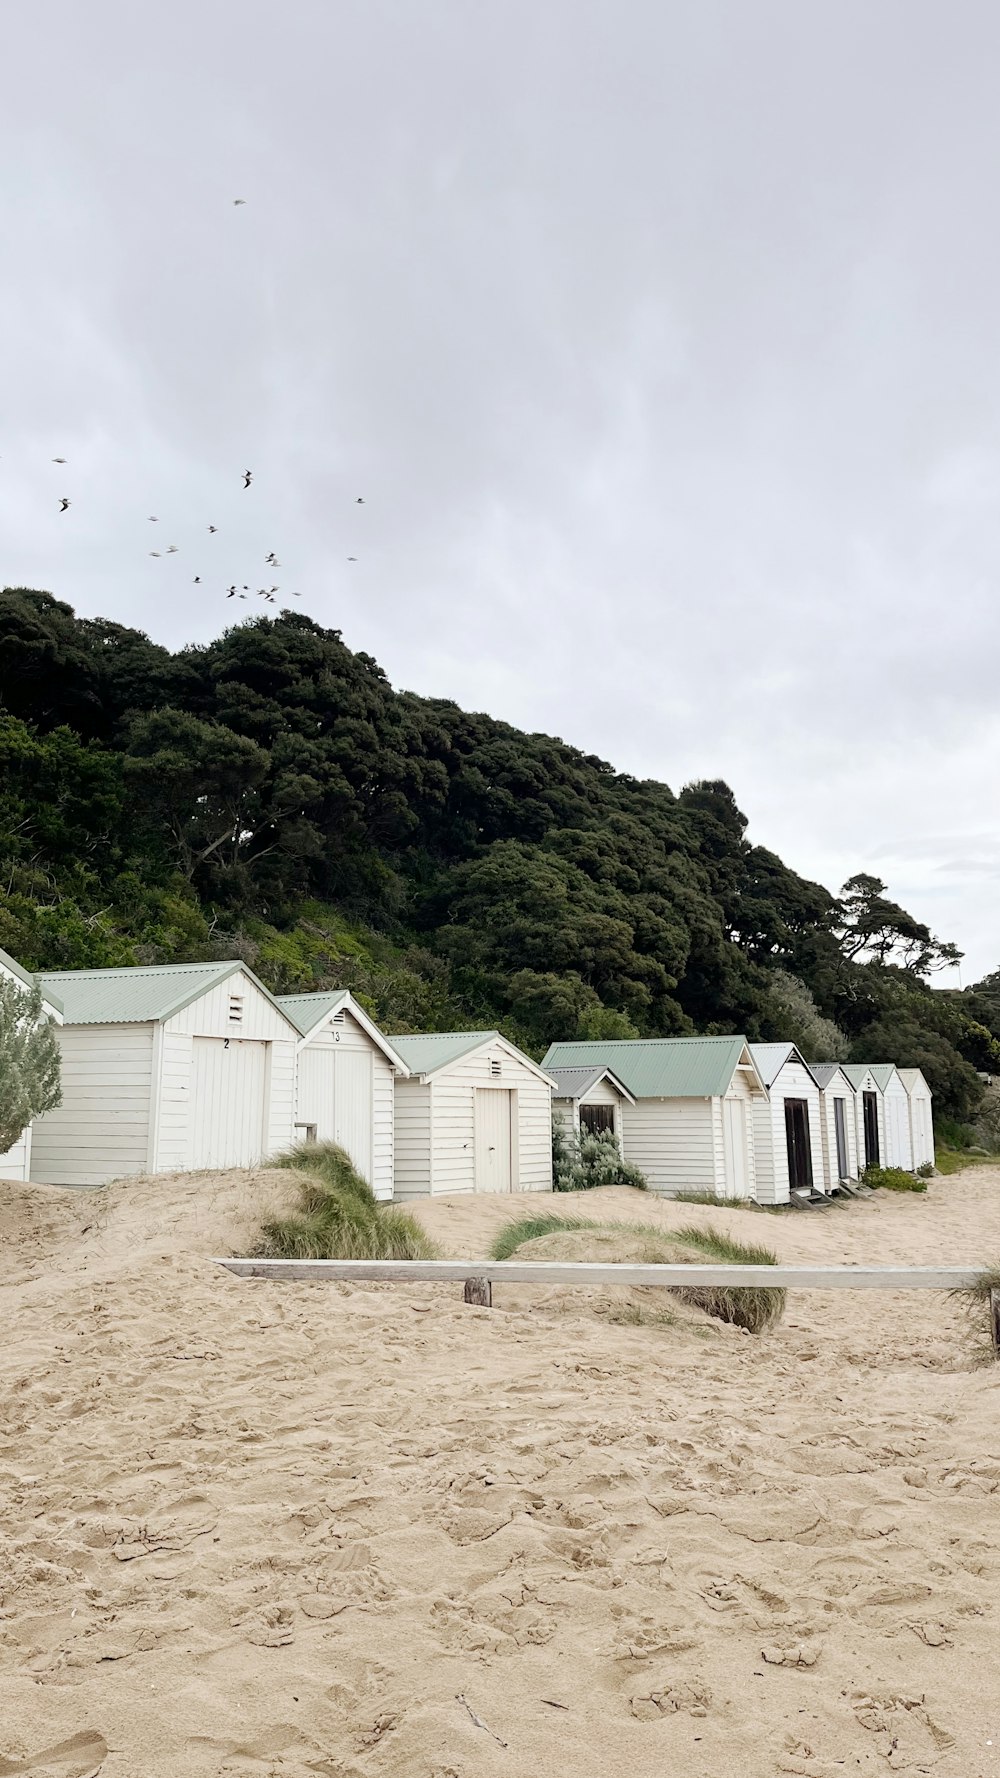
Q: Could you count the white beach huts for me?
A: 11